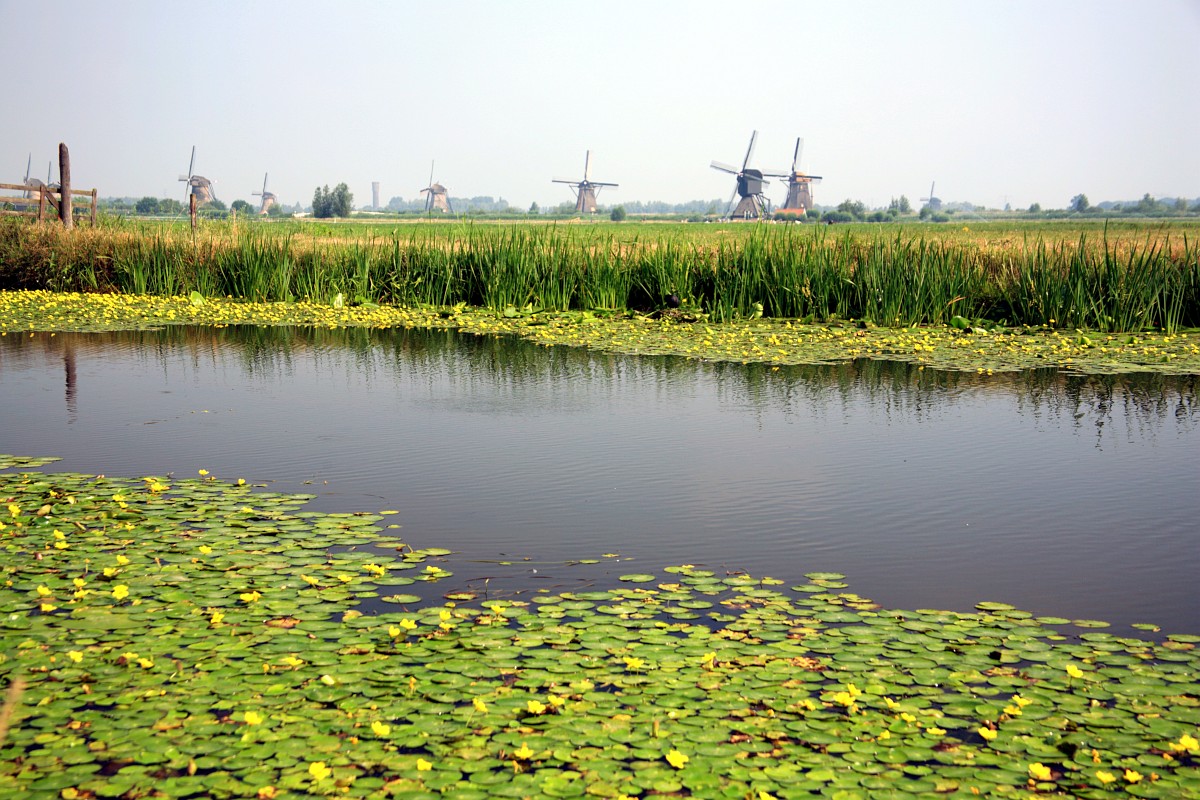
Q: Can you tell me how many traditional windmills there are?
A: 9